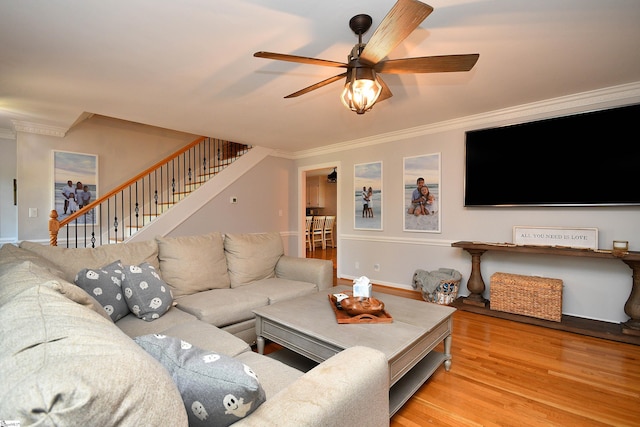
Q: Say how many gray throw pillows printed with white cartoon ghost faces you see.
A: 3